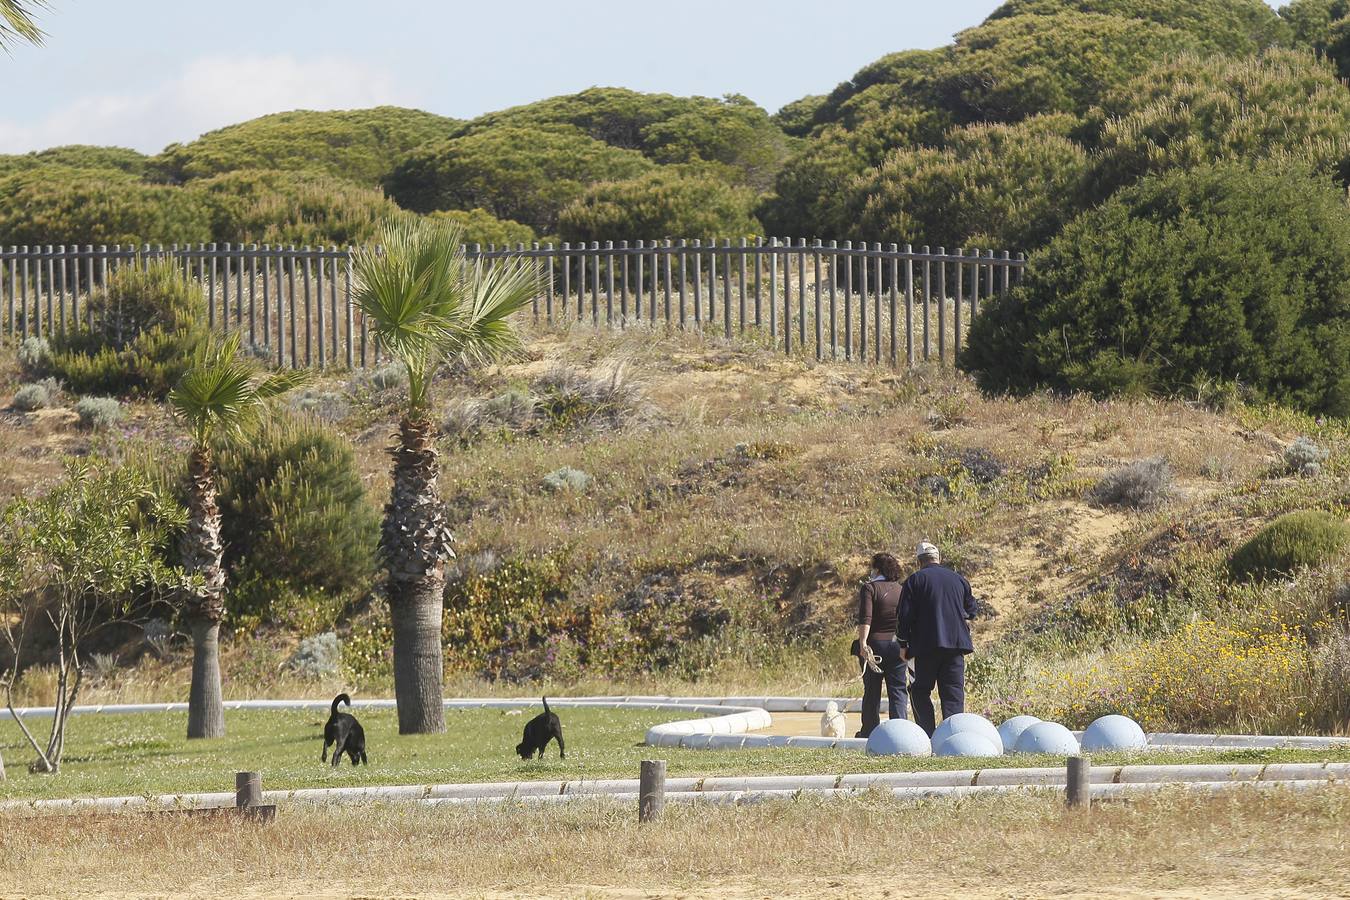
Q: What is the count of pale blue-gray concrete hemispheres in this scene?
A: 6